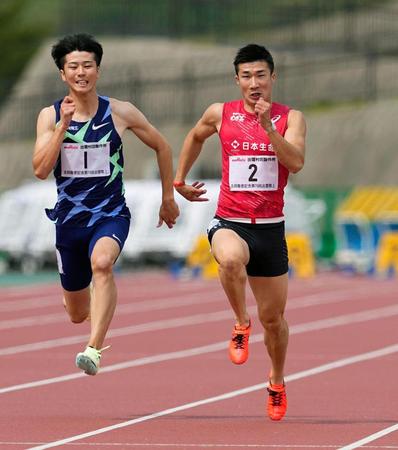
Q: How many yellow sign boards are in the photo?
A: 3